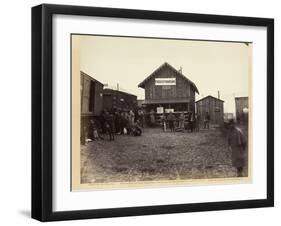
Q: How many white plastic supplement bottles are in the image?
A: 0